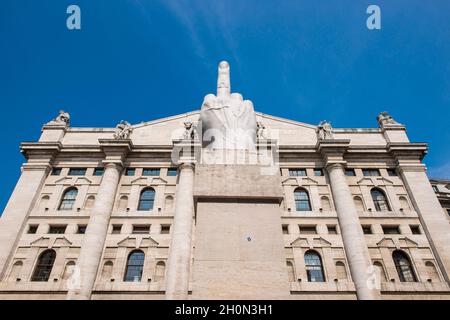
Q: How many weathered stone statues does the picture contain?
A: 6